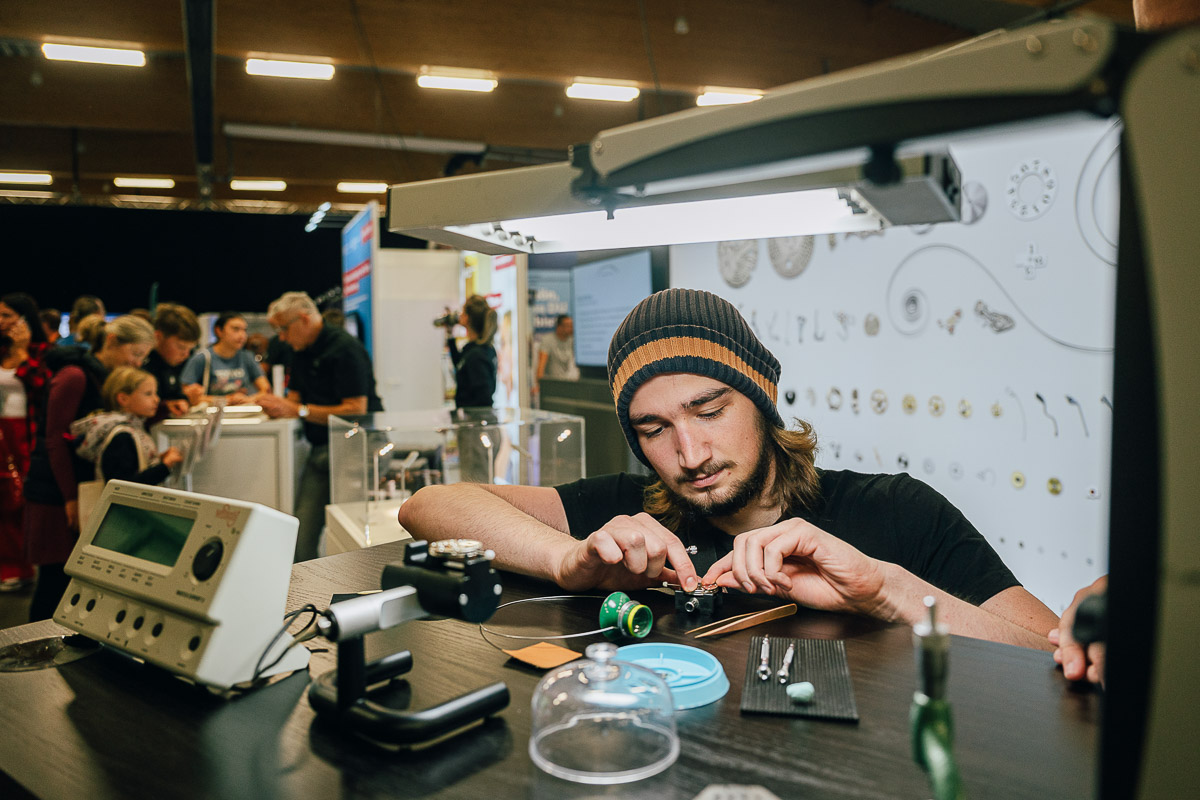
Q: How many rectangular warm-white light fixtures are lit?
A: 9